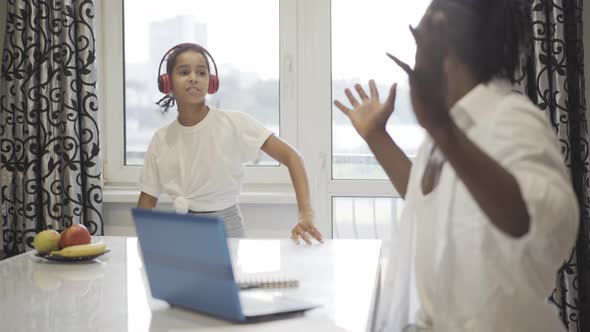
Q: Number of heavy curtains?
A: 2